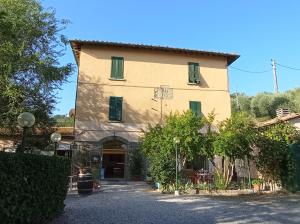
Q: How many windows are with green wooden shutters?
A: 4